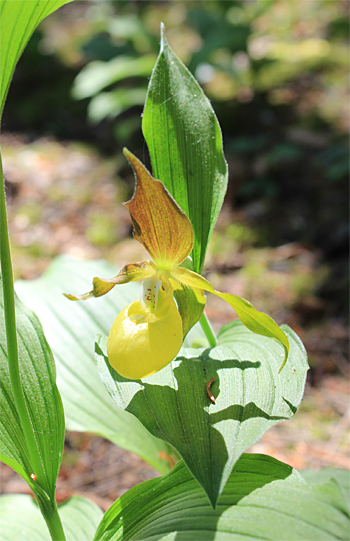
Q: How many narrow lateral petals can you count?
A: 2